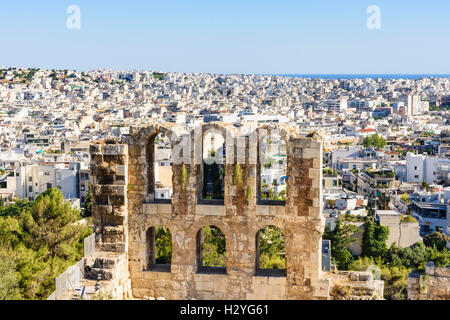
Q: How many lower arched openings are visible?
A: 3